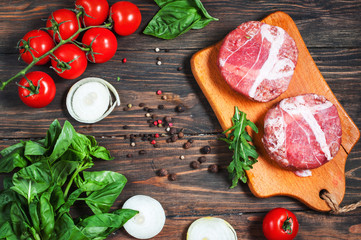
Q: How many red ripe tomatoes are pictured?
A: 8